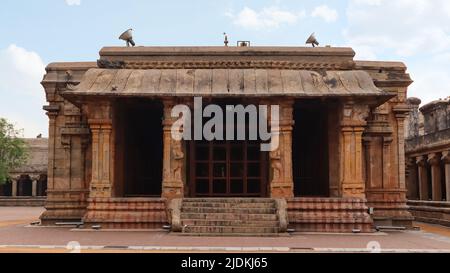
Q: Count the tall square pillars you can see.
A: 4